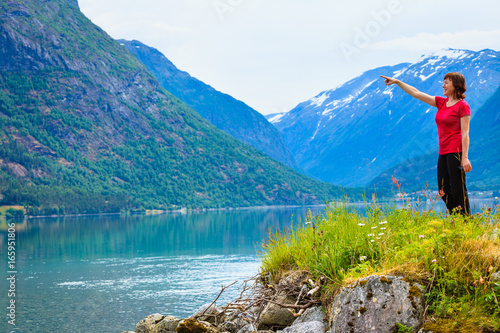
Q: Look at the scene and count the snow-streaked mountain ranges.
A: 1